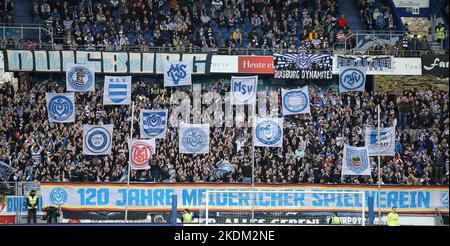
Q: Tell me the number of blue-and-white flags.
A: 13